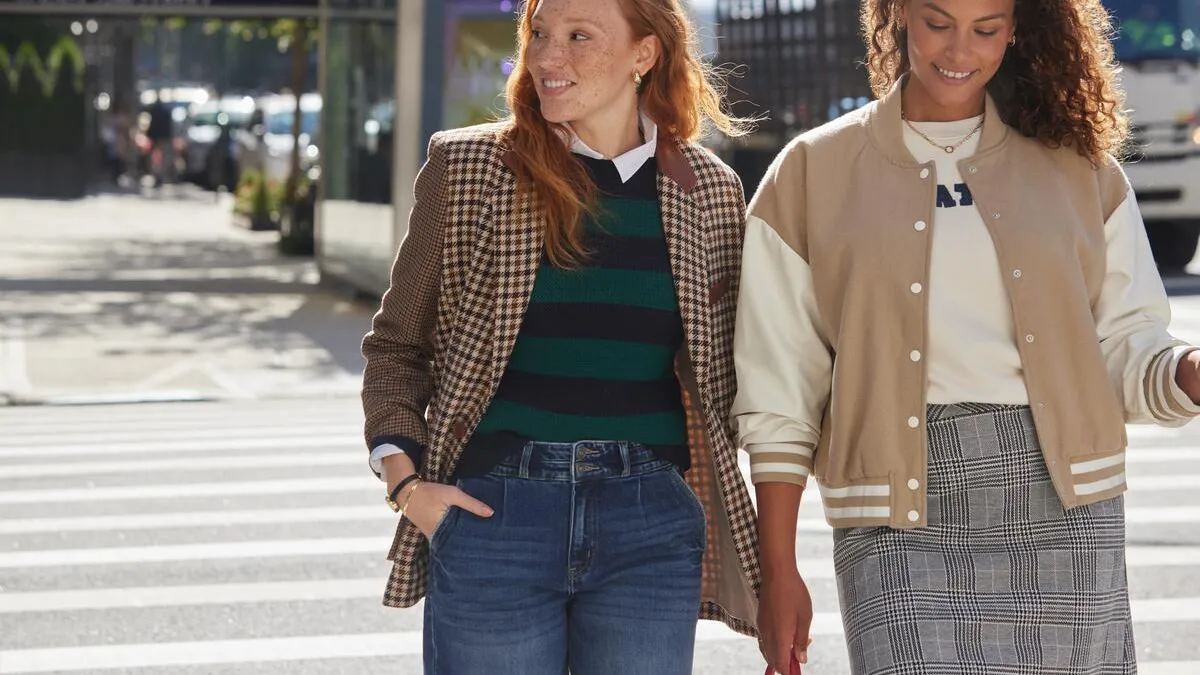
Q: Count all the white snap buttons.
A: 7